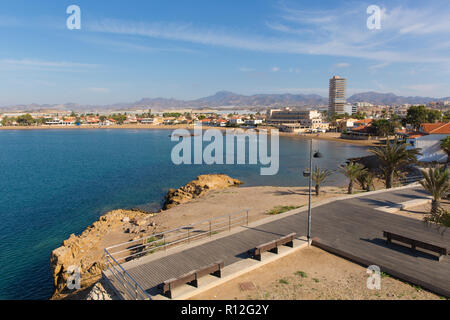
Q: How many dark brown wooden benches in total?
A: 3